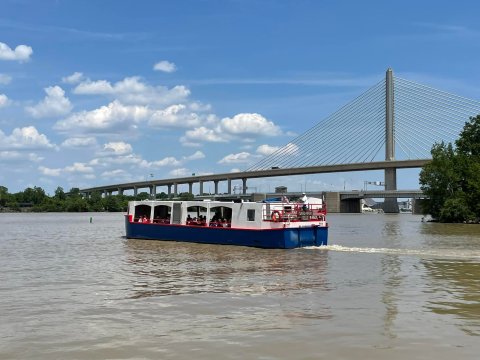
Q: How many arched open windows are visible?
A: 4